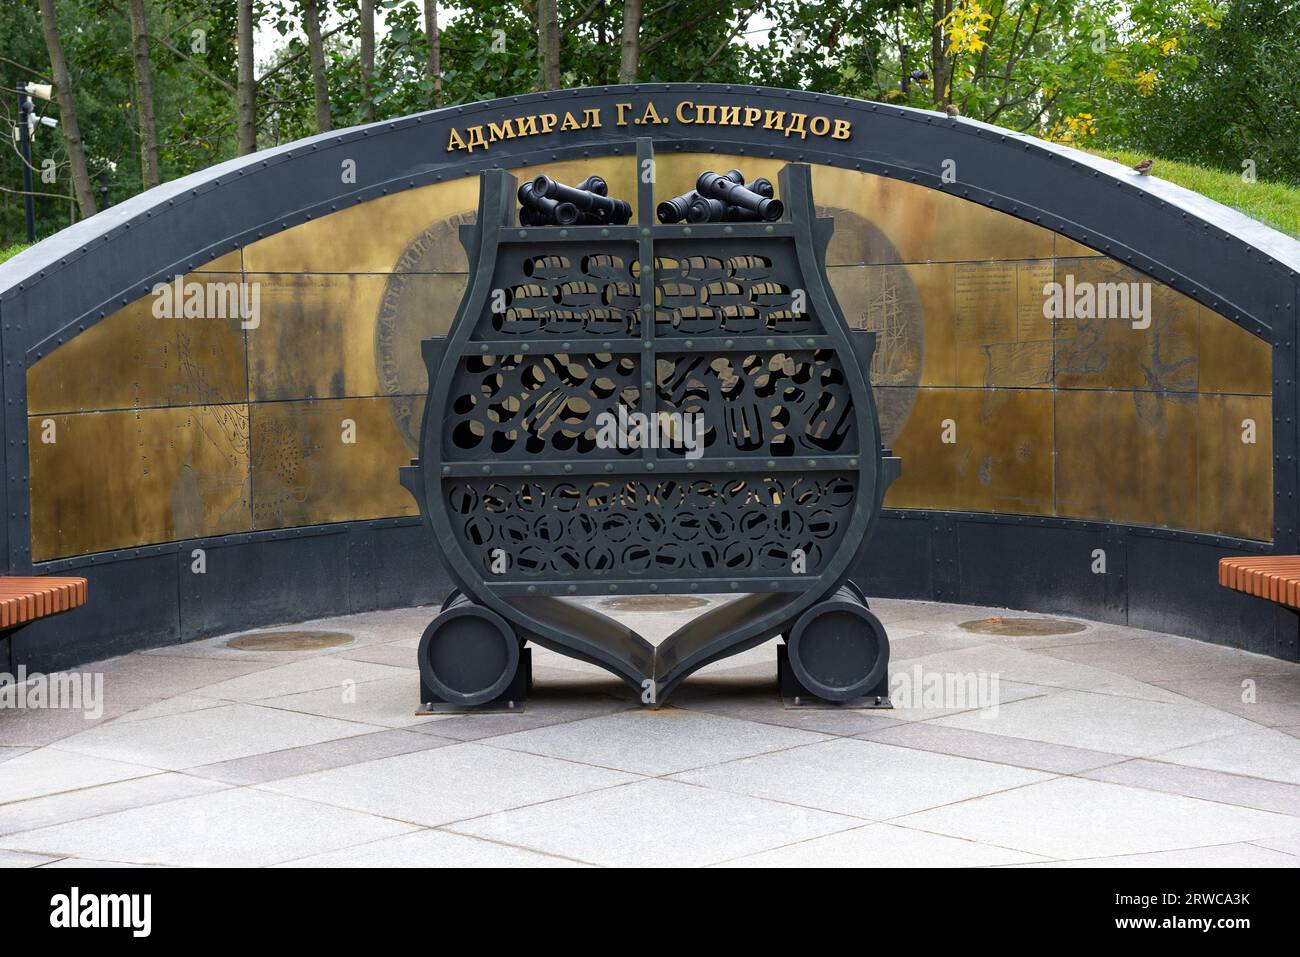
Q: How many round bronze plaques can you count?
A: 3